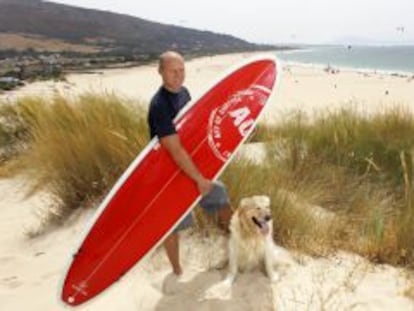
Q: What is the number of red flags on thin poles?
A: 0